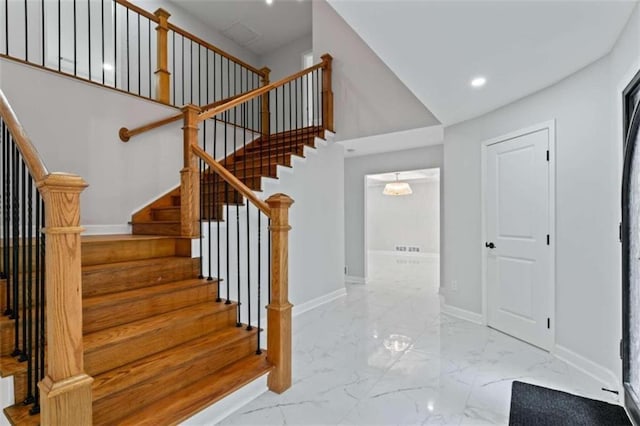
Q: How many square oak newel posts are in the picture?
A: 6